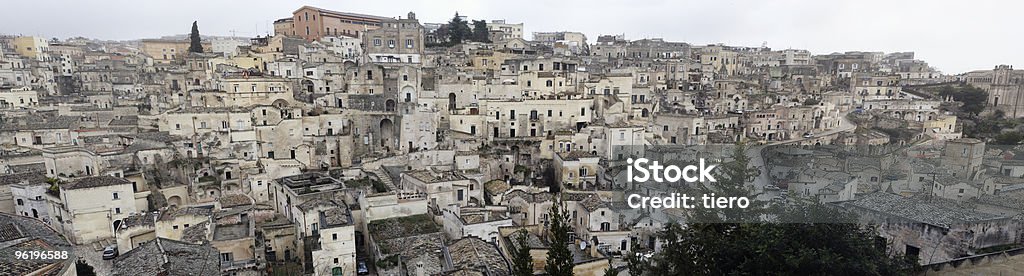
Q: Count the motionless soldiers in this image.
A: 0